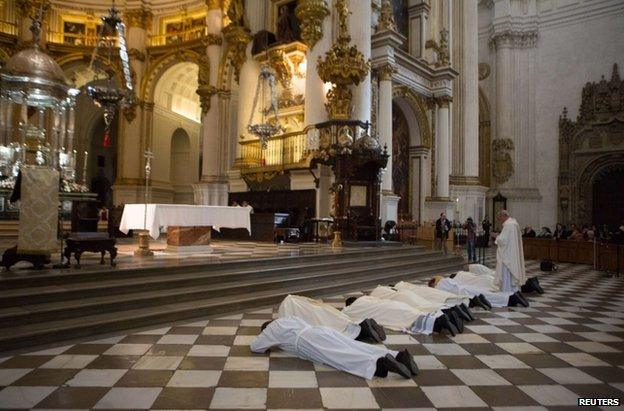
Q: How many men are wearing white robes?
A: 9